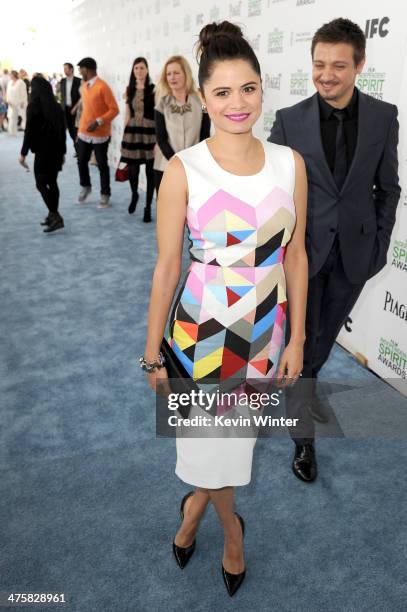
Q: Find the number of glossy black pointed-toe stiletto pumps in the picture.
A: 2